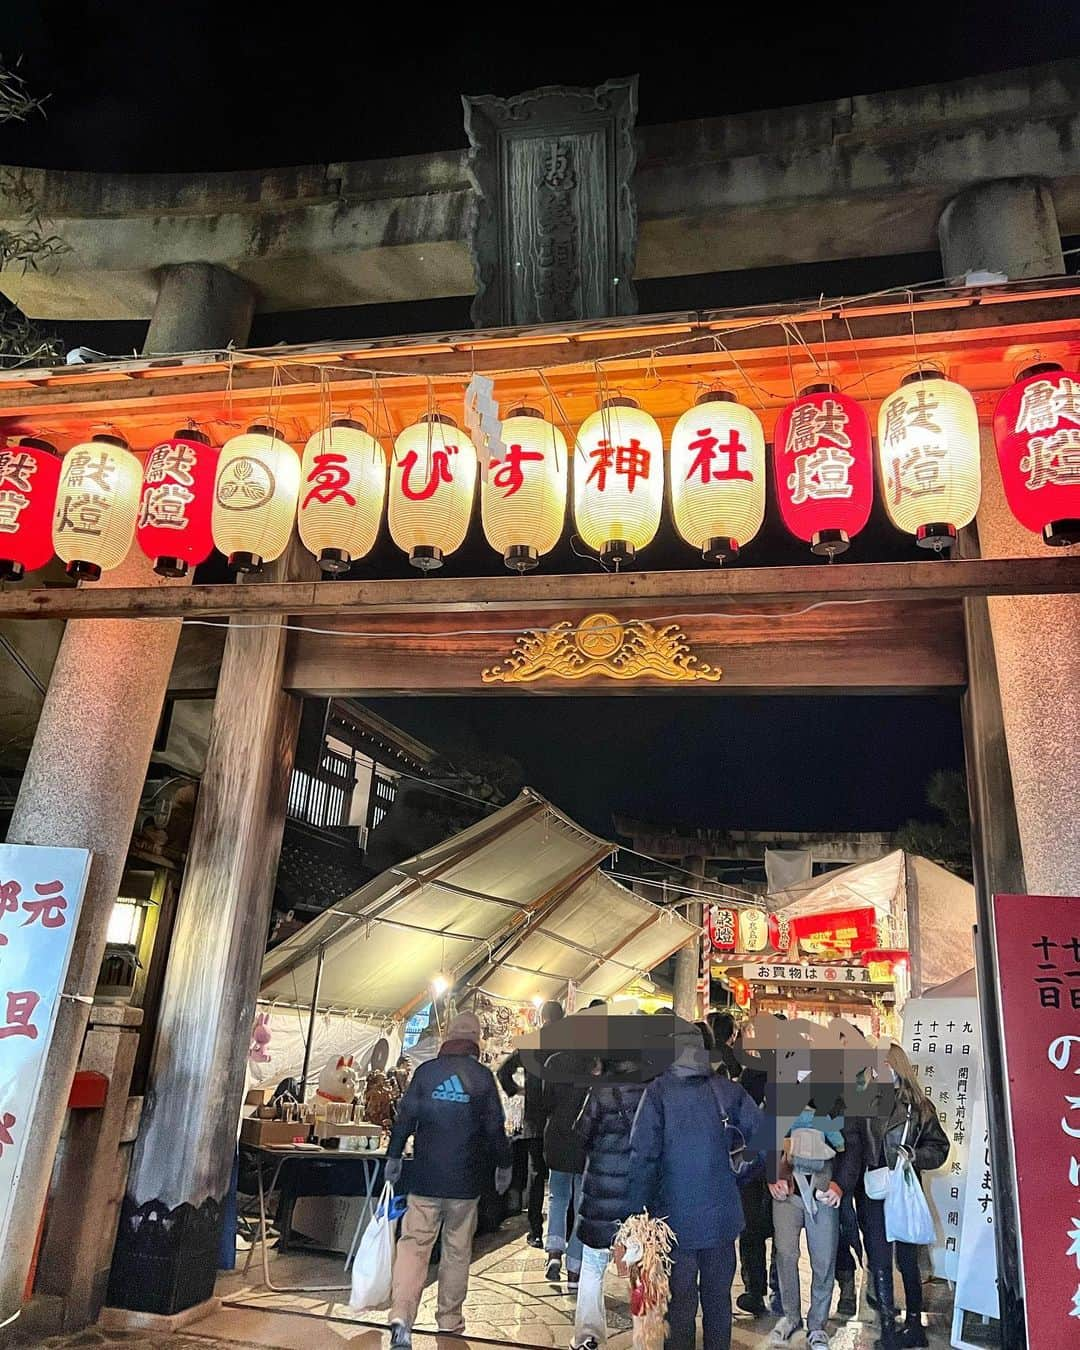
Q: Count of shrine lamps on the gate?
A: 12